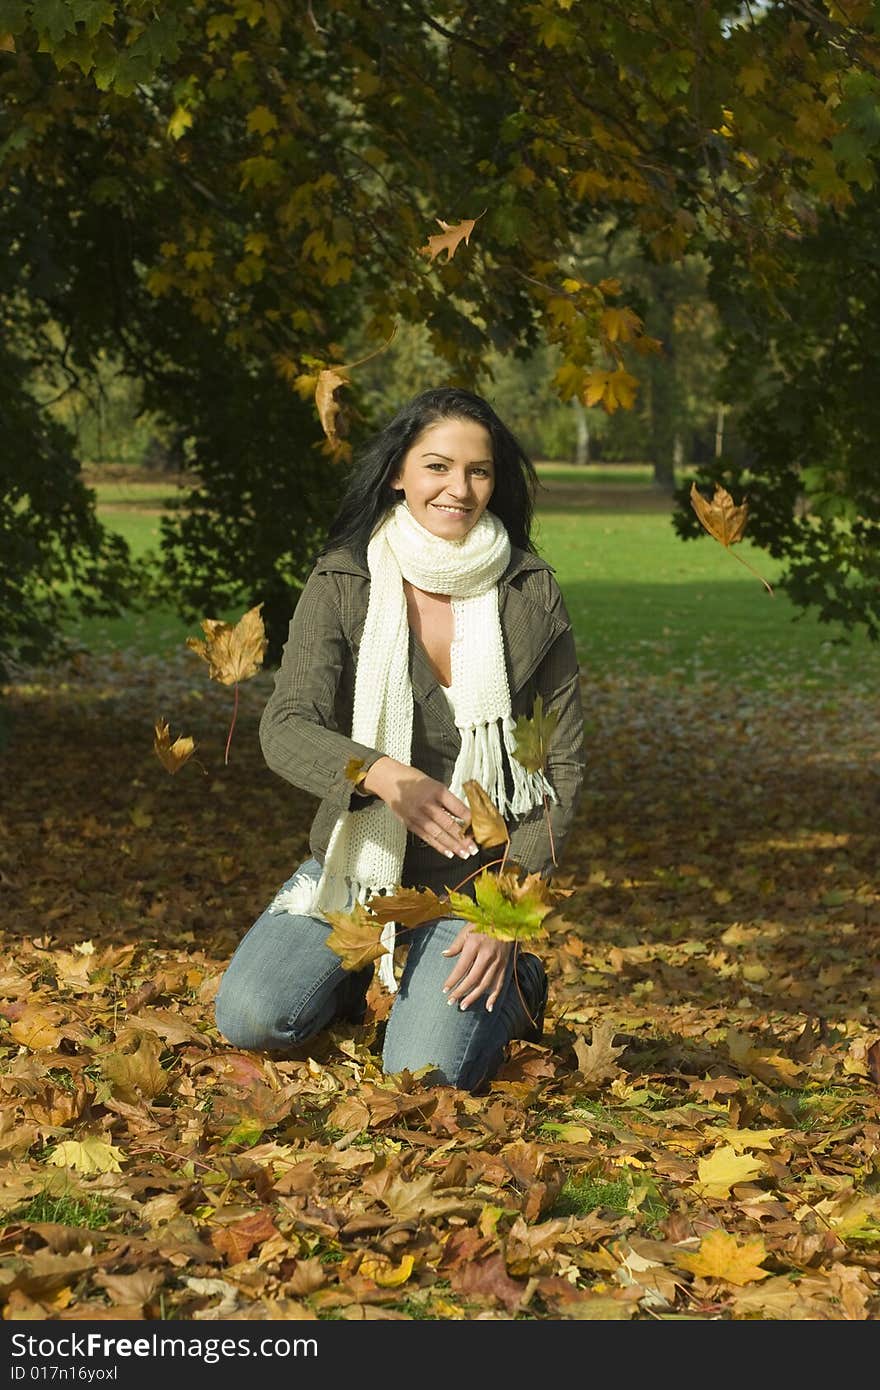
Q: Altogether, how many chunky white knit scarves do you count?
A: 1